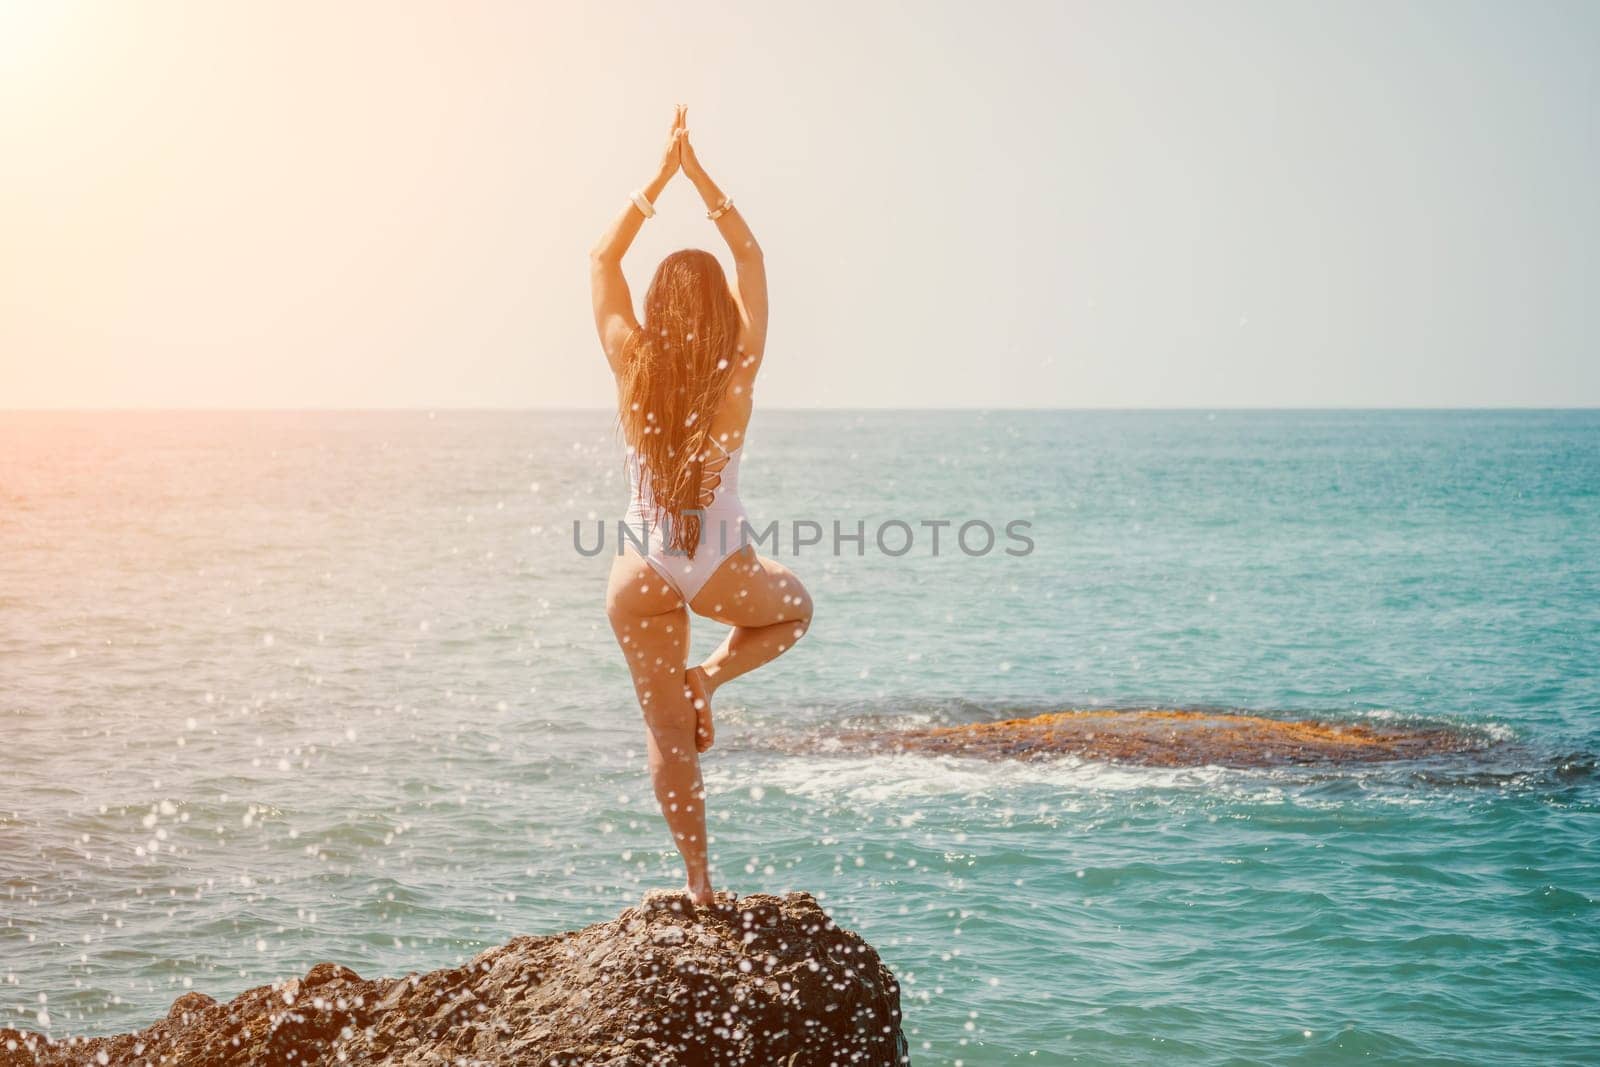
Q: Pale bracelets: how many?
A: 2